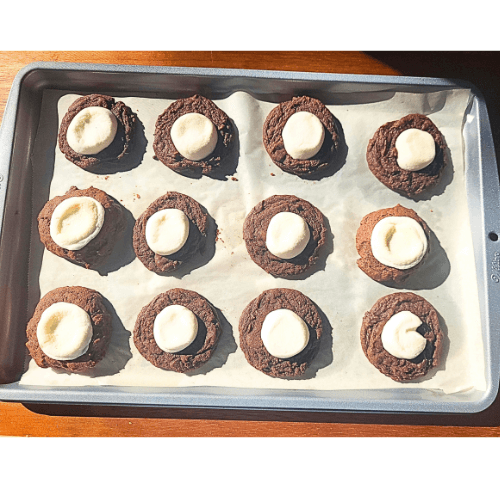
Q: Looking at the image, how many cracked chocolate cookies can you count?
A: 12